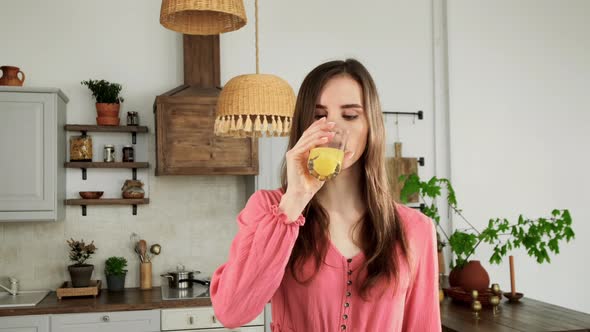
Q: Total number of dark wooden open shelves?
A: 3